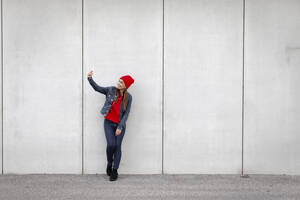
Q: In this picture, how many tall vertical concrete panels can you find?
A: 4